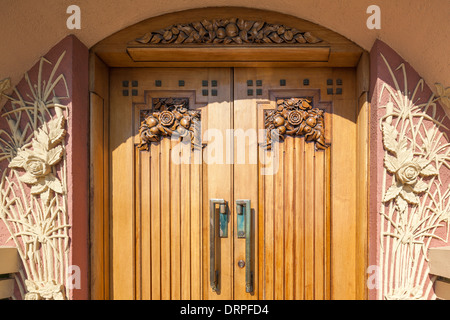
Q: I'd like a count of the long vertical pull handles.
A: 2